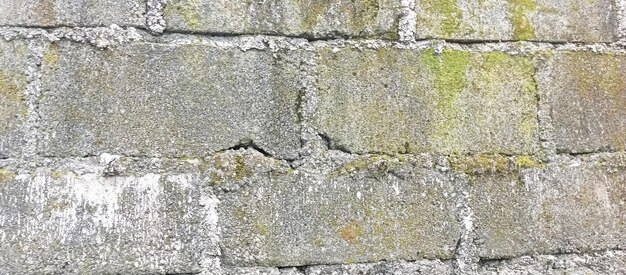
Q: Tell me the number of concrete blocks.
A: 10